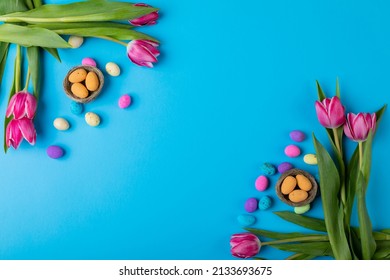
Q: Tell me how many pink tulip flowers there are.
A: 7